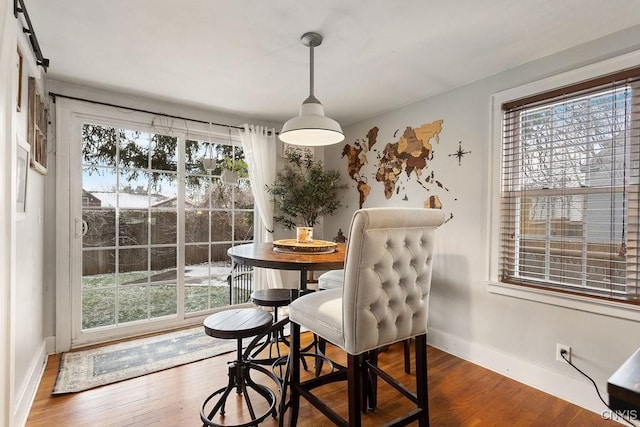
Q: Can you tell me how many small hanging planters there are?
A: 2